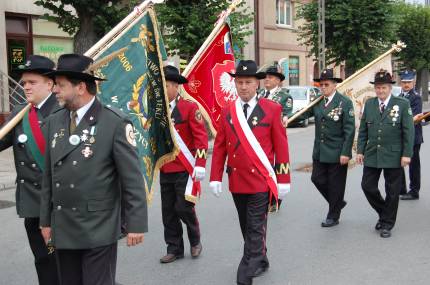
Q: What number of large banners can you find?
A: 3